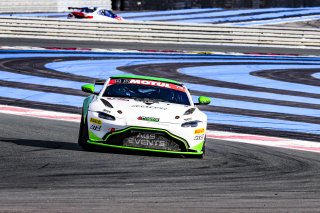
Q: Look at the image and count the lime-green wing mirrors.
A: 2